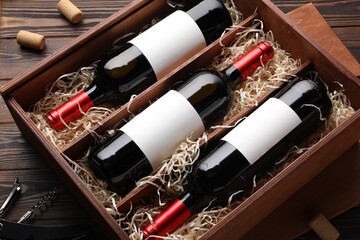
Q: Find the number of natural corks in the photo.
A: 3